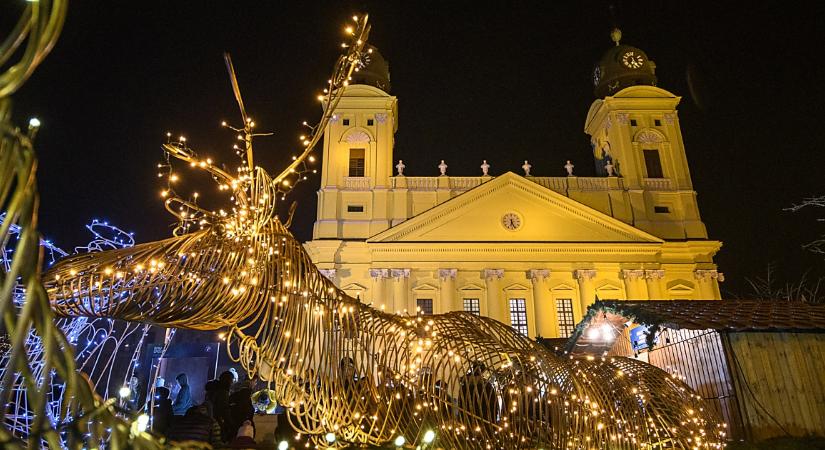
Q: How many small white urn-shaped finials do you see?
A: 6